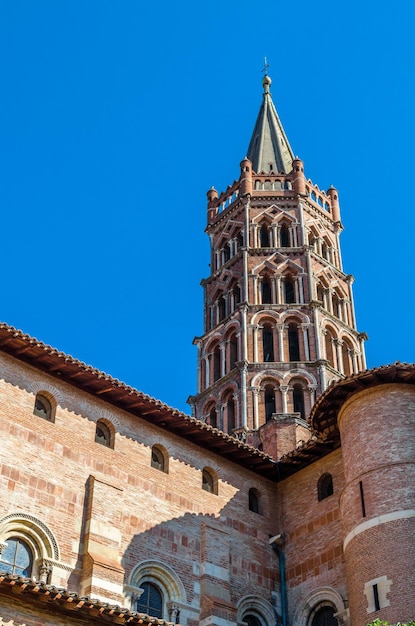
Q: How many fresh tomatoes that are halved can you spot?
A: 0